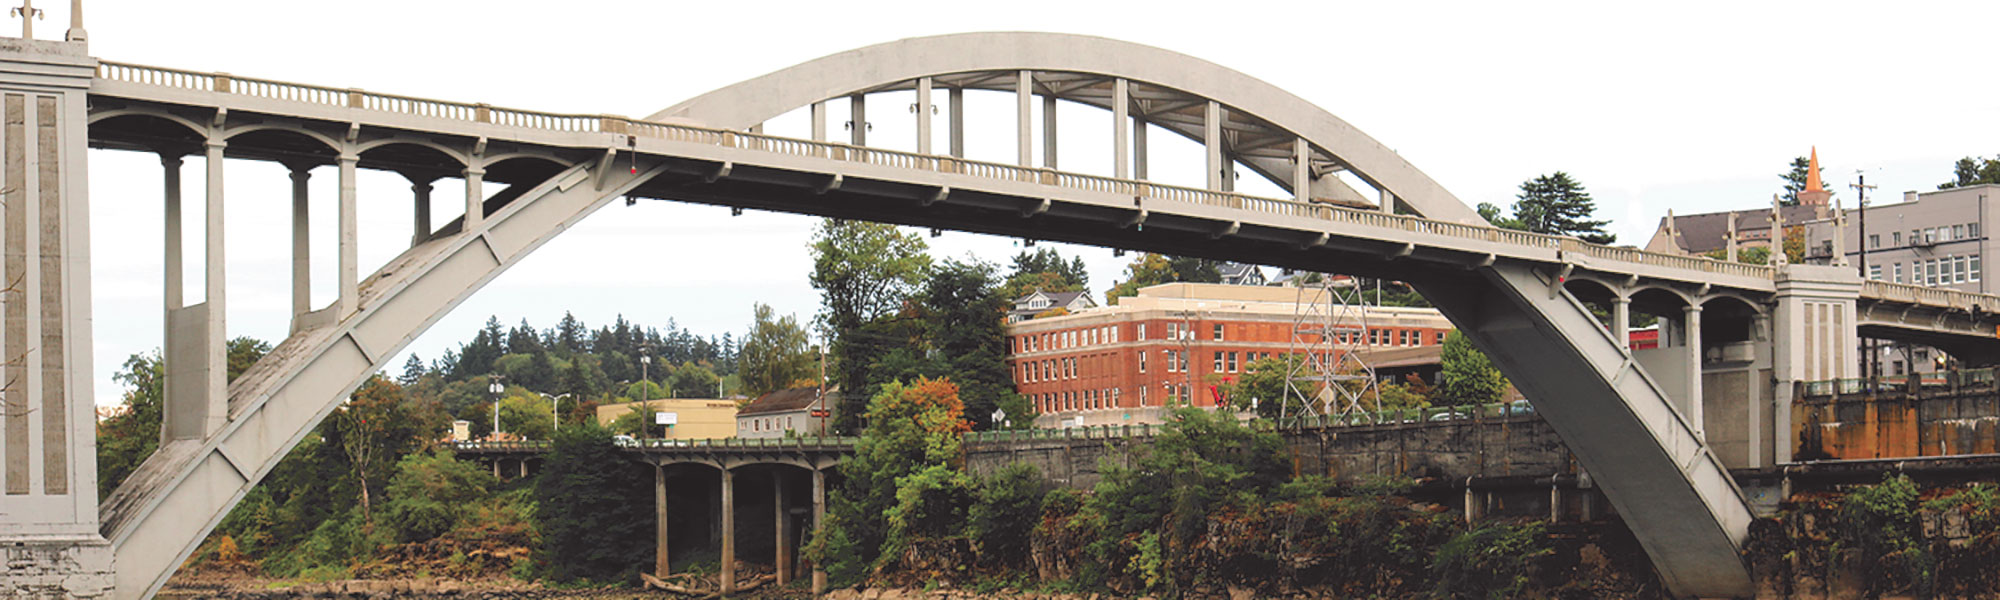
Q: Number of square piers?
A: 2